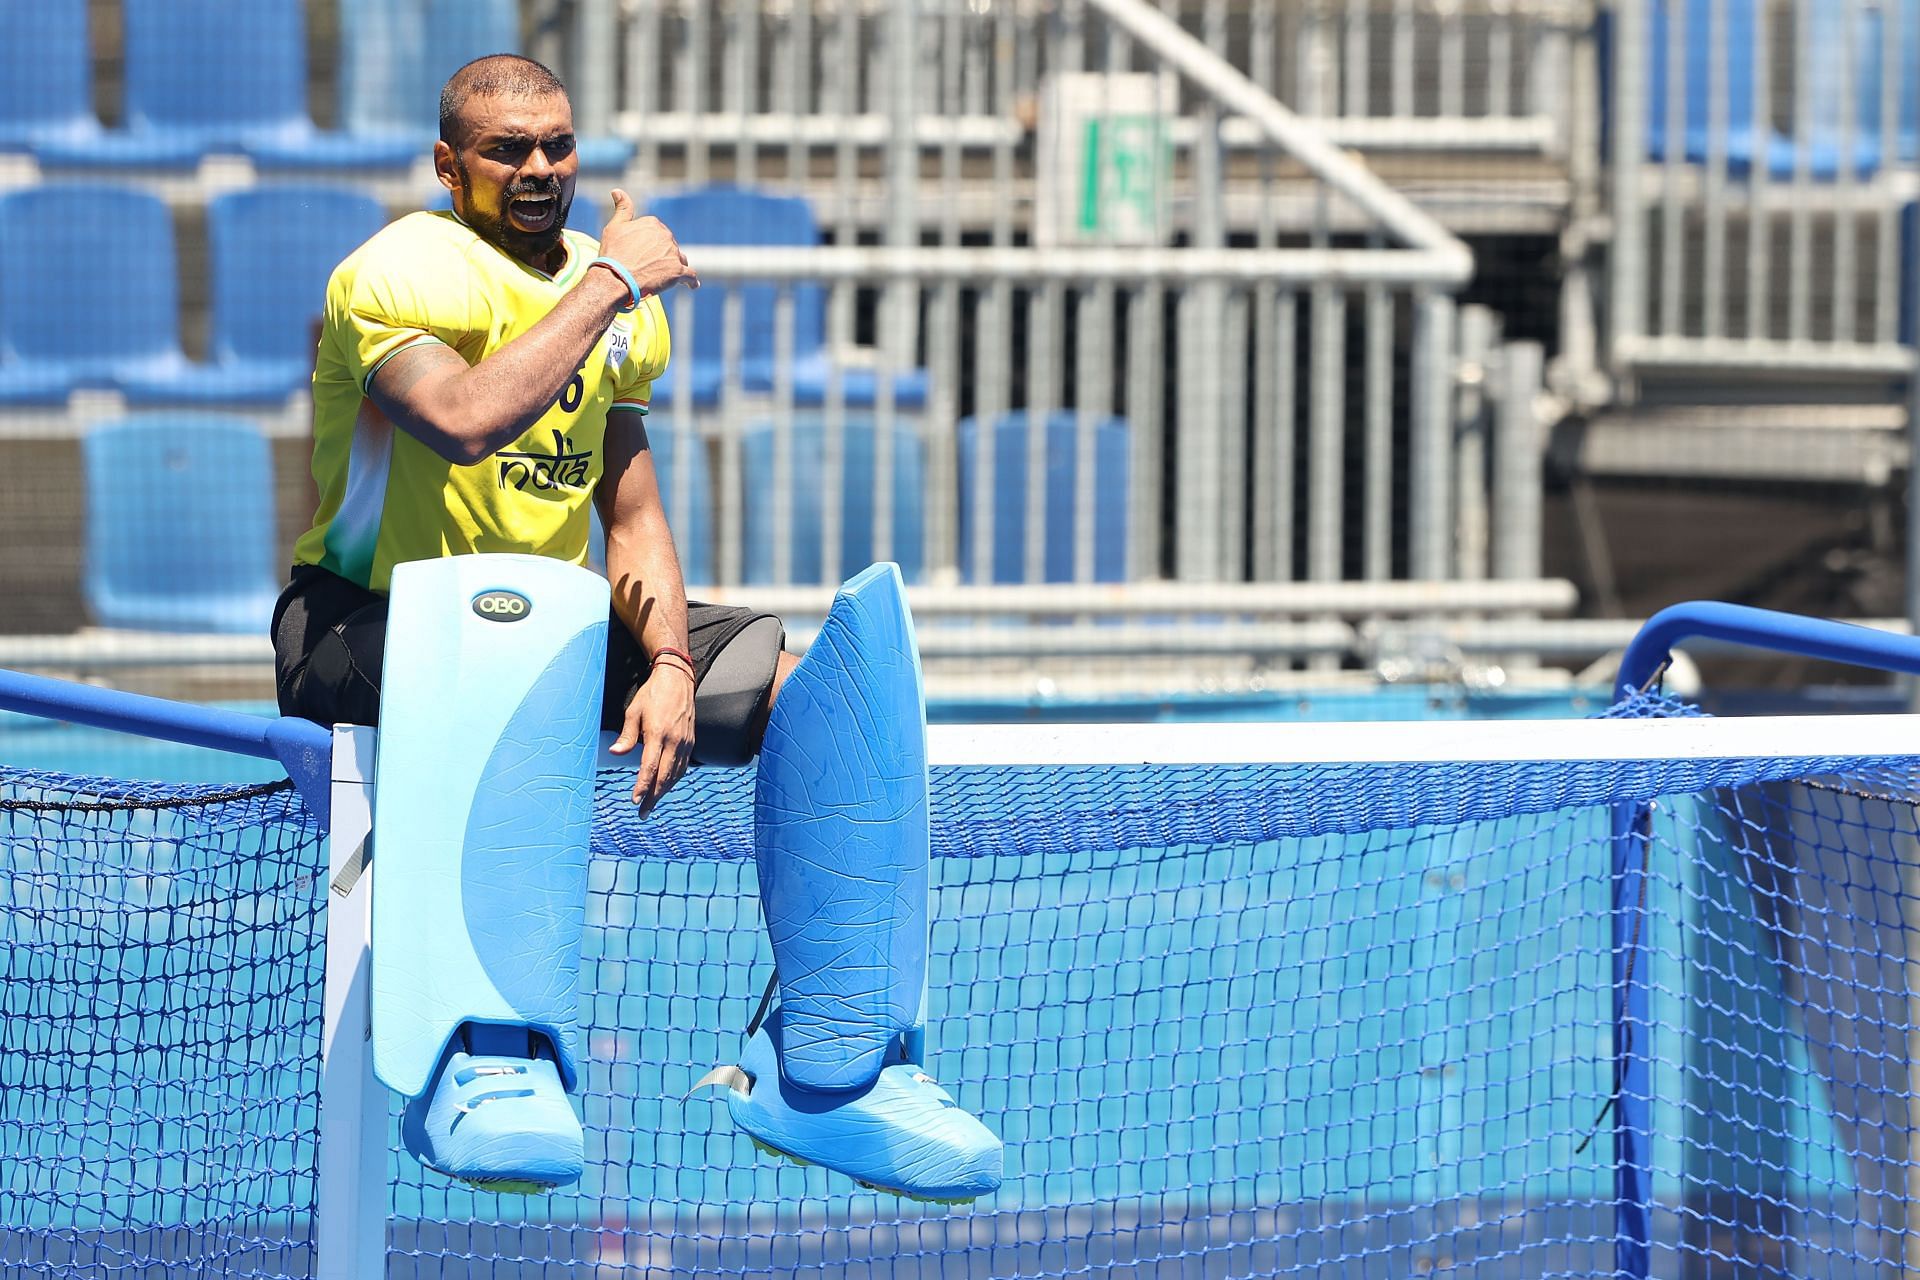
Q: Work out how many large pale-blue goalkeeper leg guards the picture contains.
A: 2